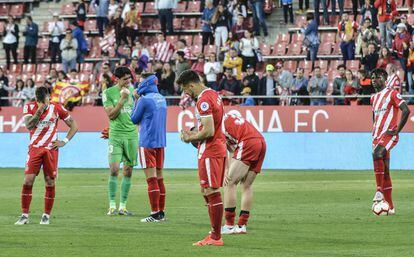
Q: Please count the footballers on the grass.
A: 6